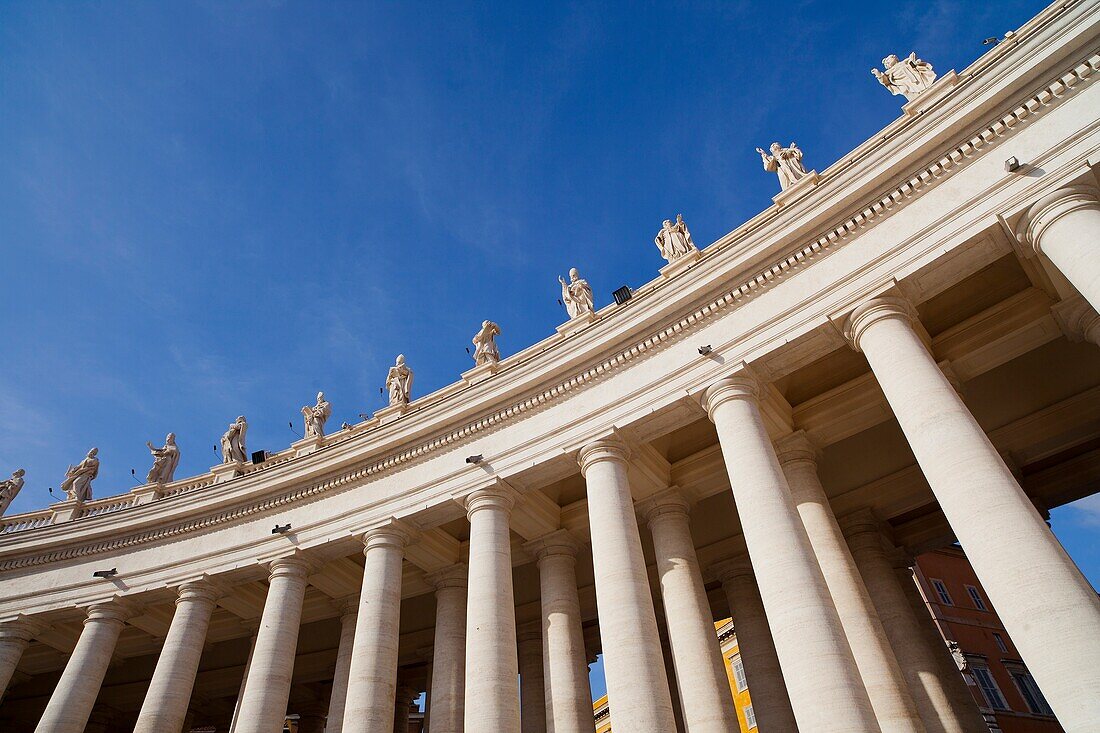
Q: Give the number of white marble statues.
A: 11